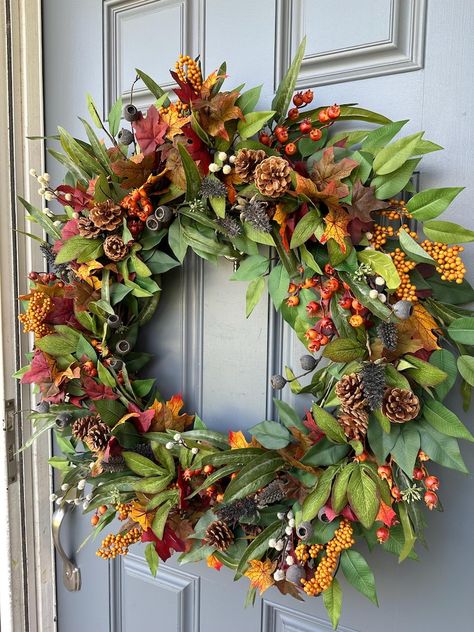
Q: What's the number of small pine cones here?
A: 11